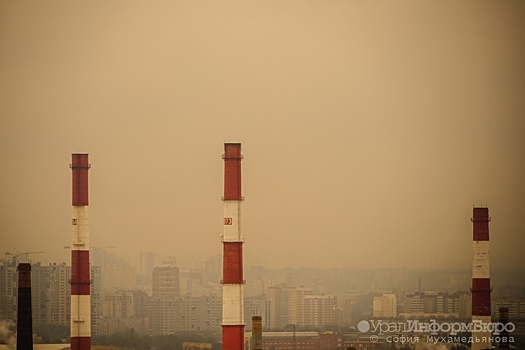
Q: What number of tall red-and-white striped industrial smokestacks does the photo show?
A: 3